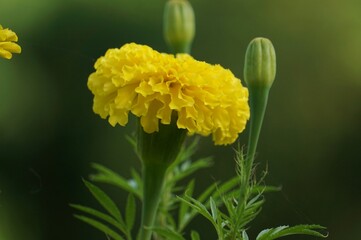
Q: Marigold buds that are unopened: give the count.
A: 2